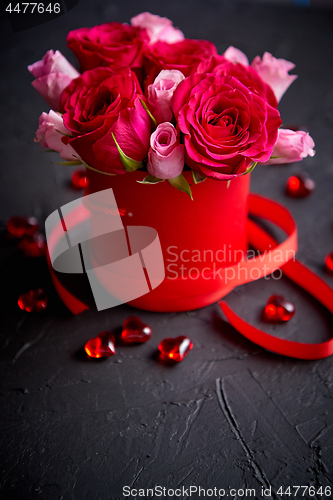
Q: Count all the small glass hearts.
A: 10